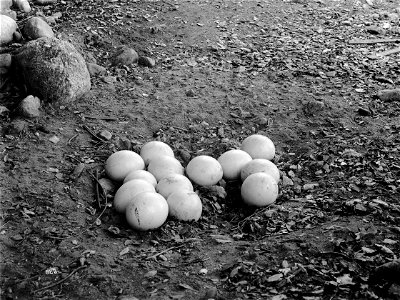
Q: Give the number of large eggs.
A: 13